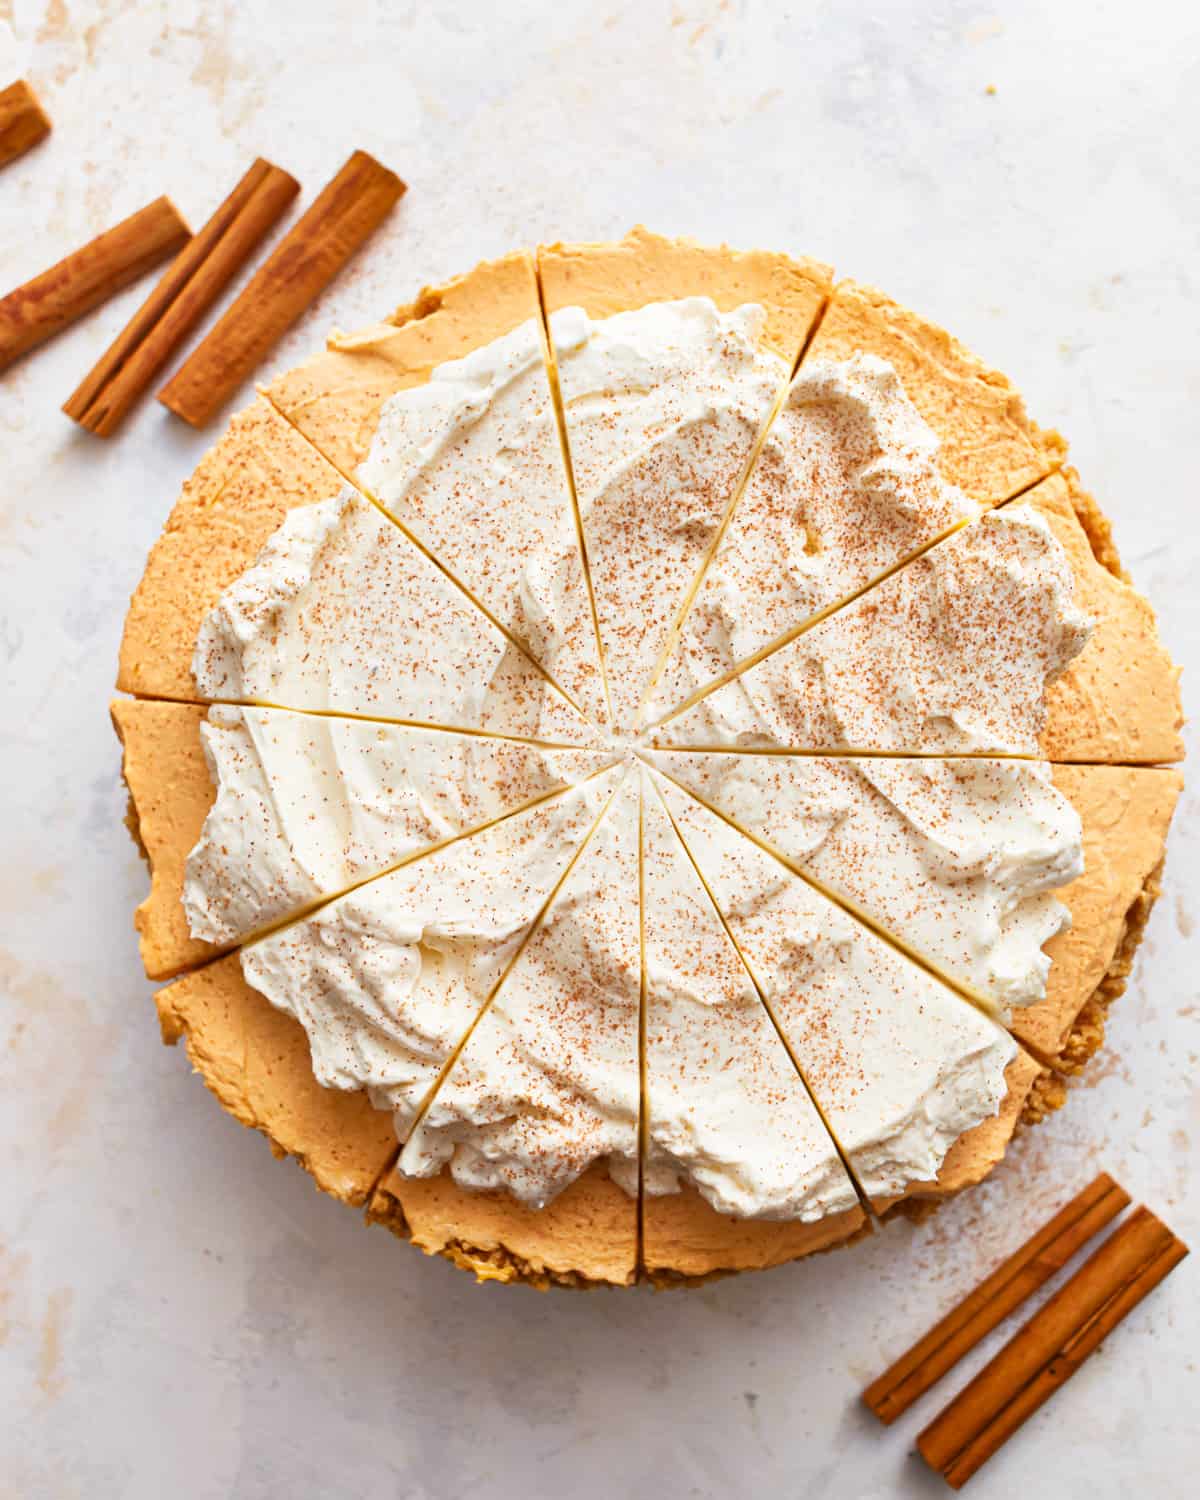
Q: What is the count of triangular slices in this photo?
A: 11